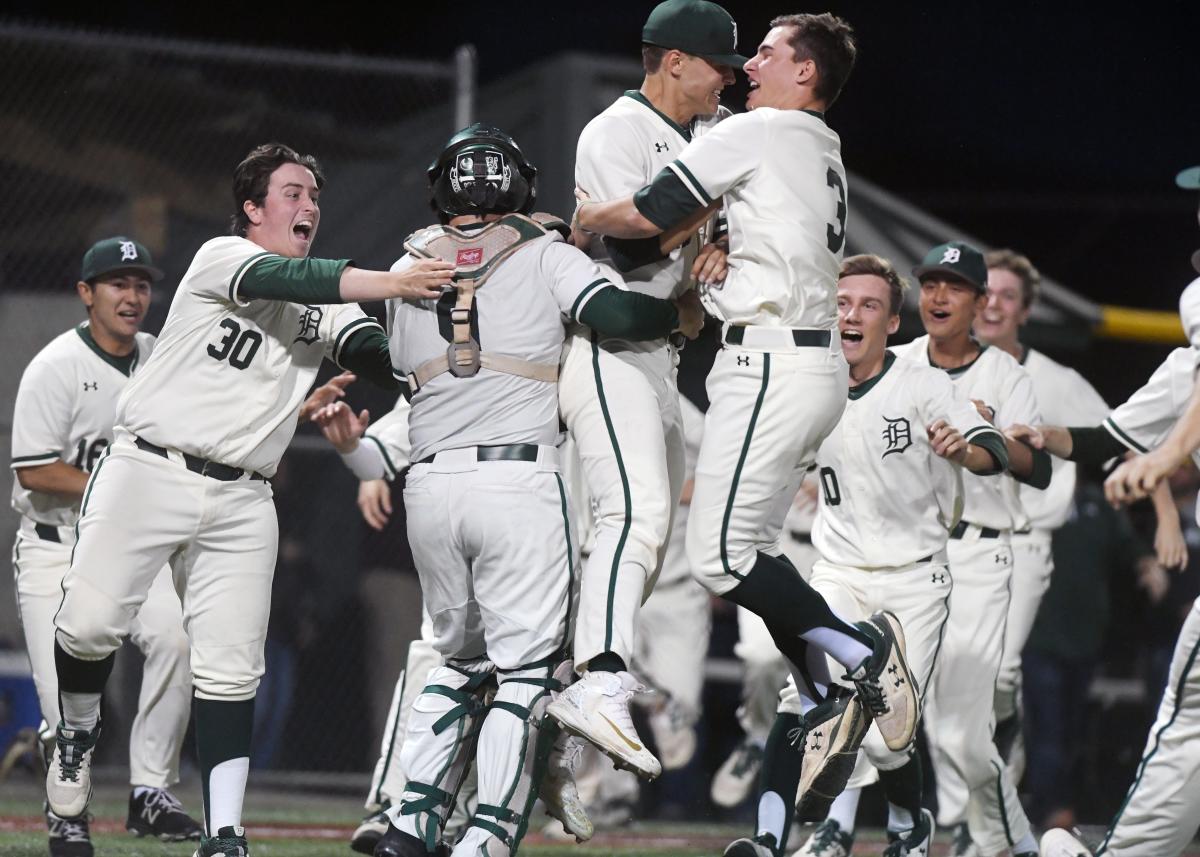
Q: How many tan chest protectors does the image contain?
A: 1